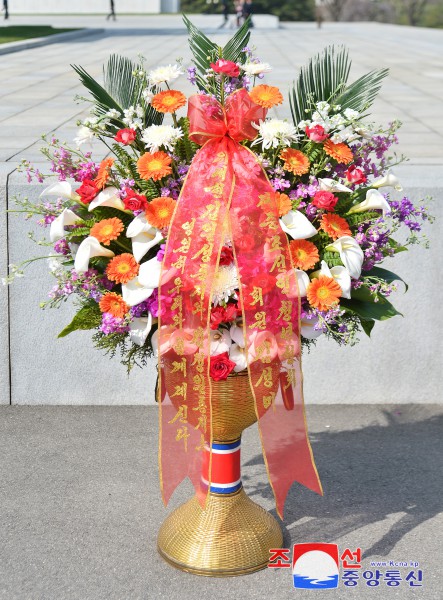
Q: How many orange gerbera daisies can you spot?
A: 14